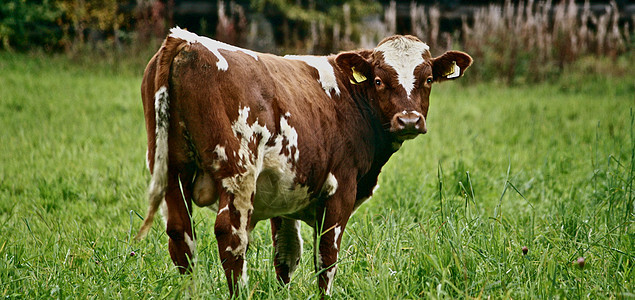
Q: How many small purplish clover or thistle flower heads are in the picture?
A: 3